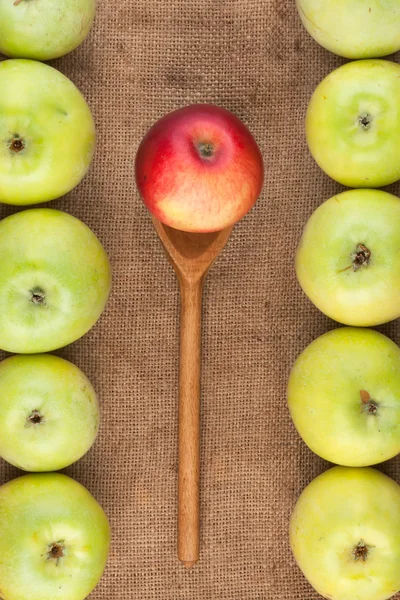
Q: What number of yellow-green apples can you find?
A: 10